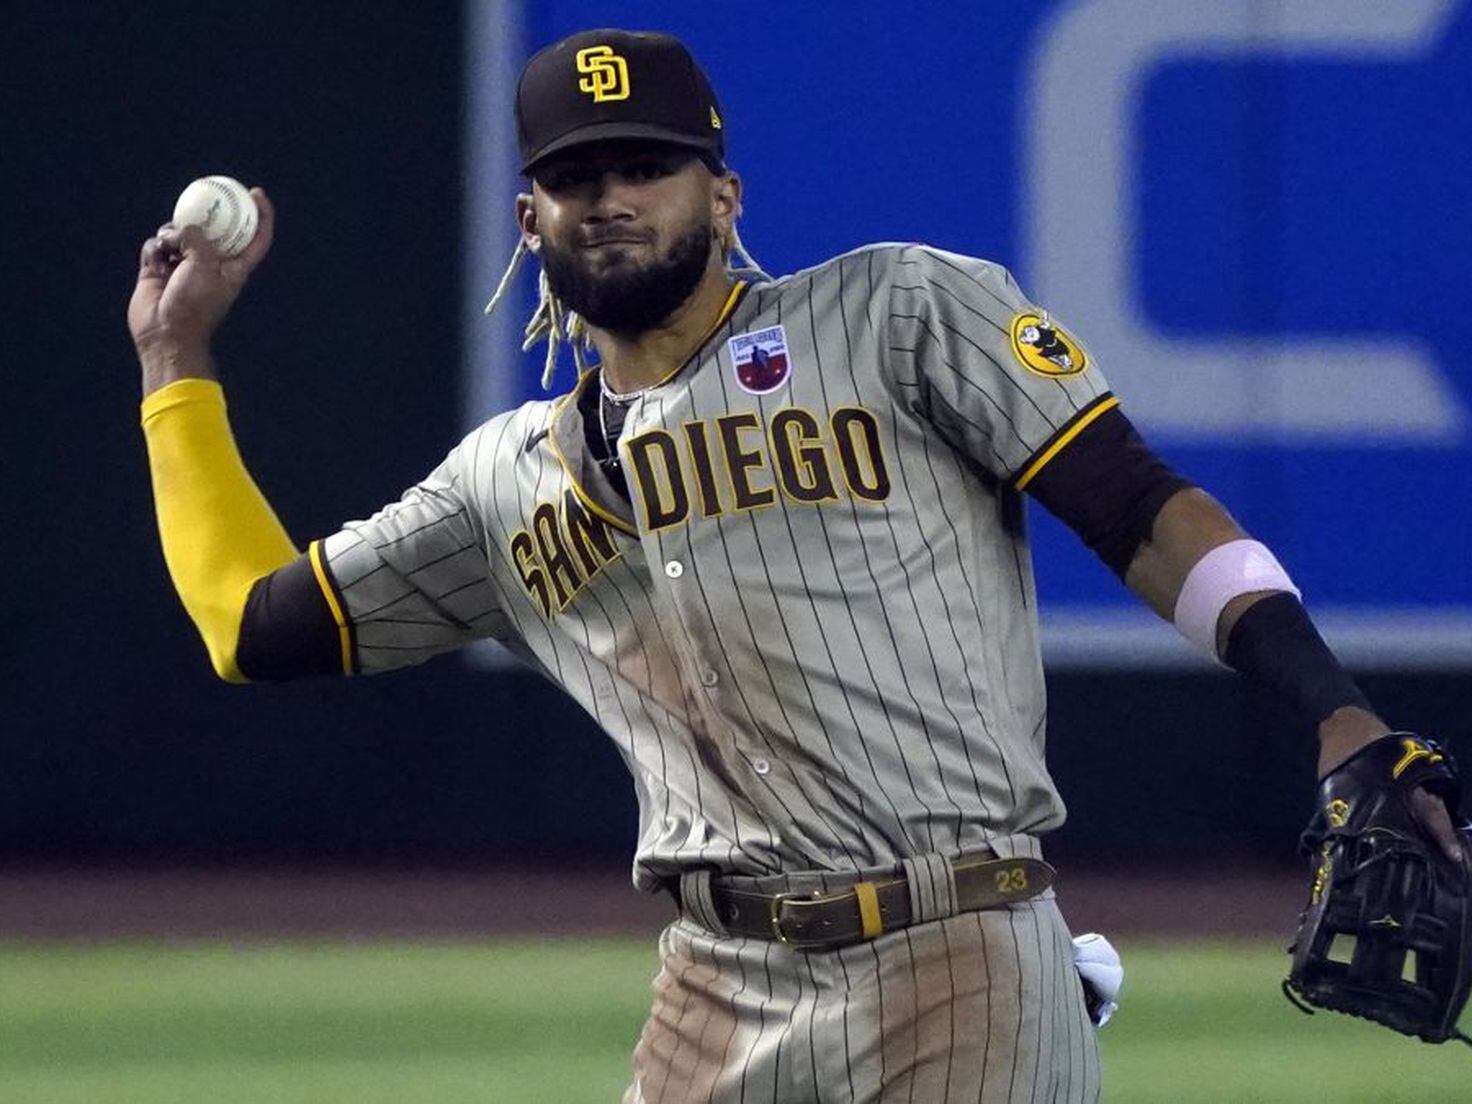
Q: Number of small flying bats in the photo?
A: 0